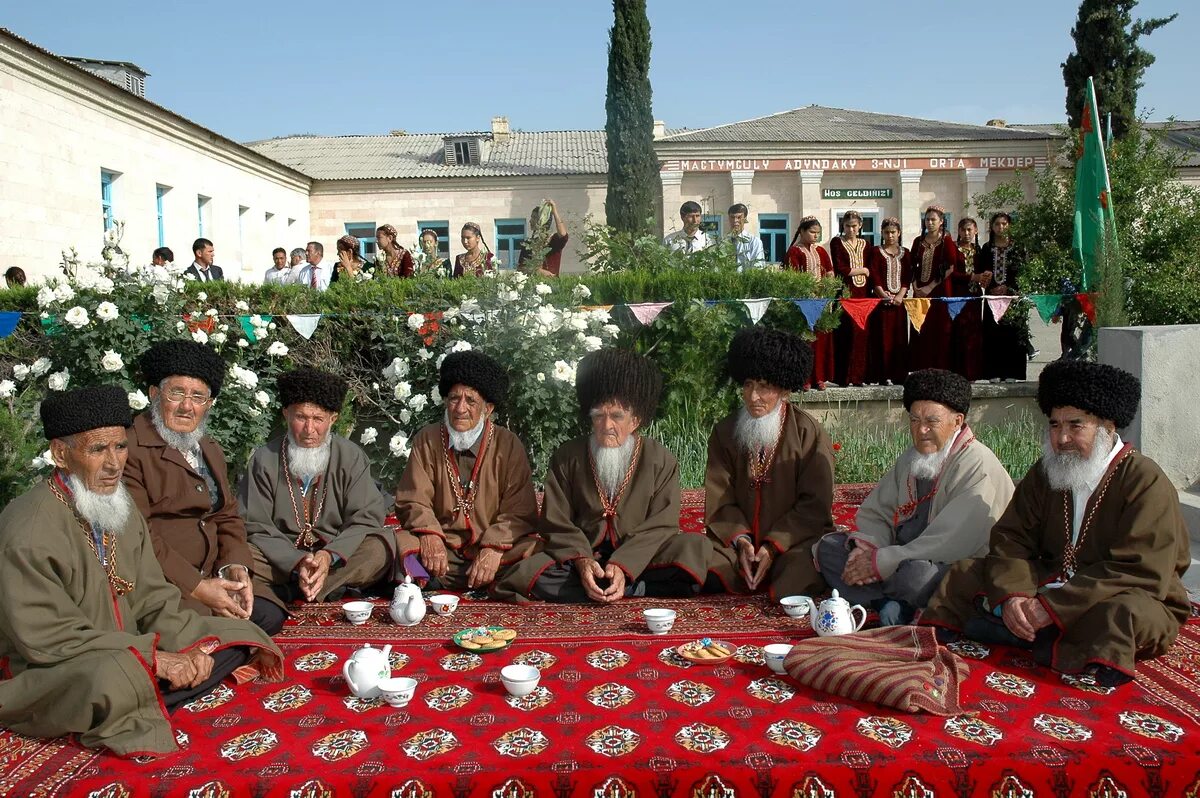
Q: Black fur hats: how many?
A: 8